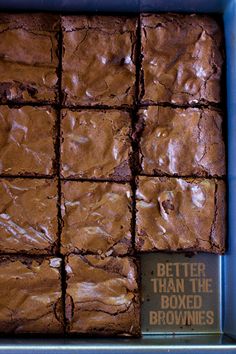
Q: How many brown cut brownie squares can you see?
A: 11